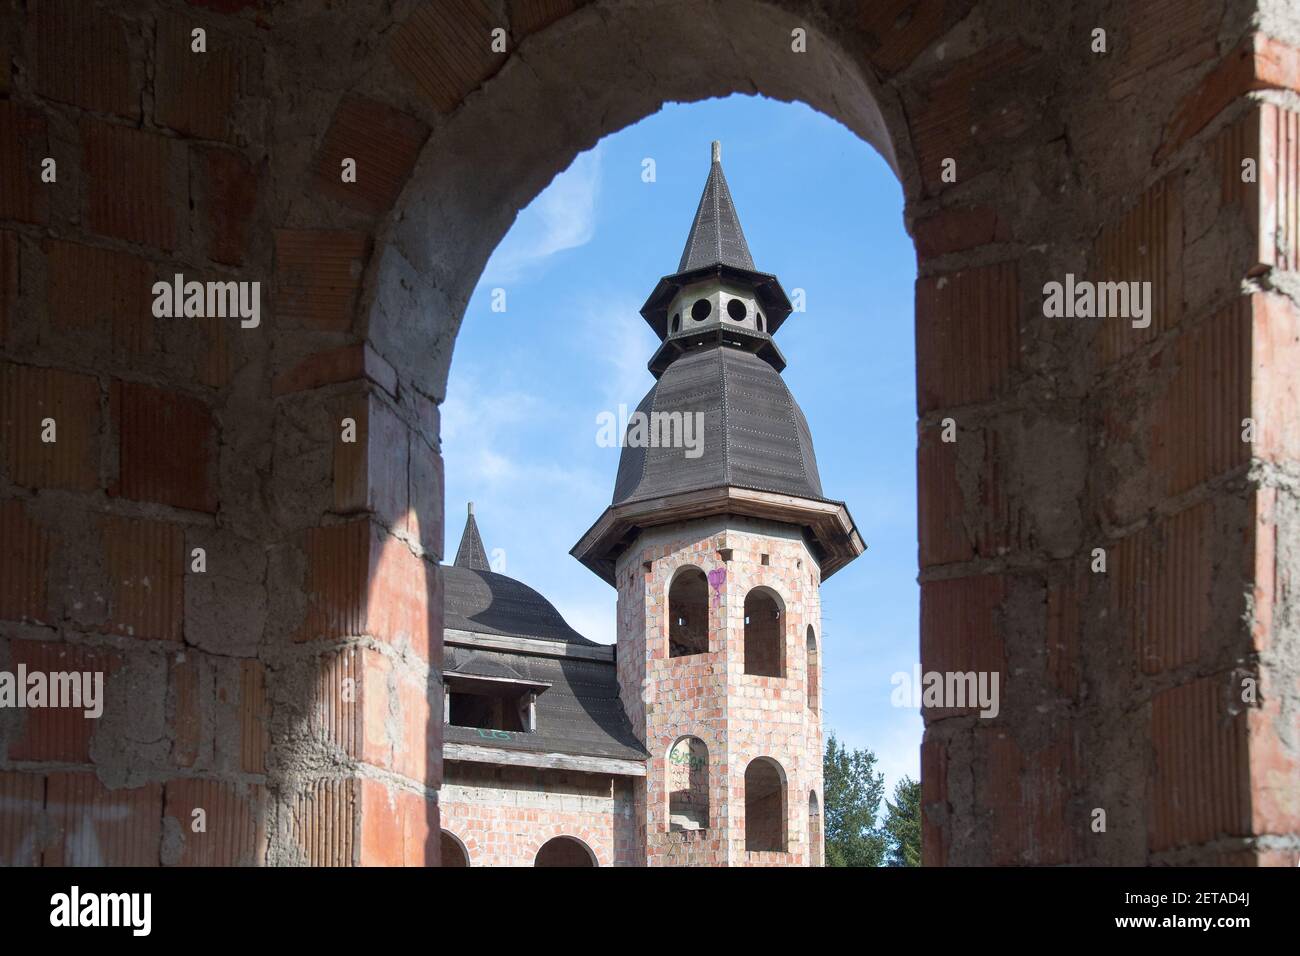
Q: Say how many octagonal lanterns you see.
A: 1